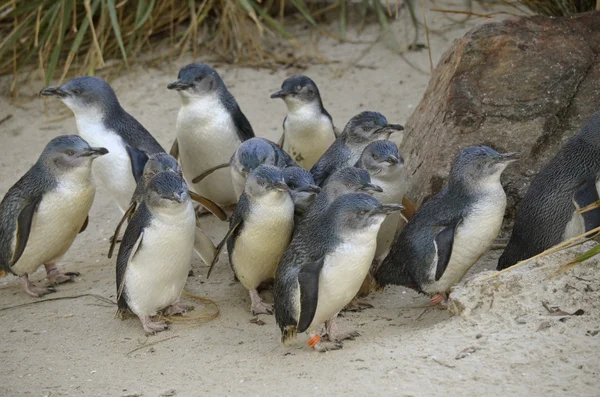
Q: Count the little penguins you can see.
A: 15